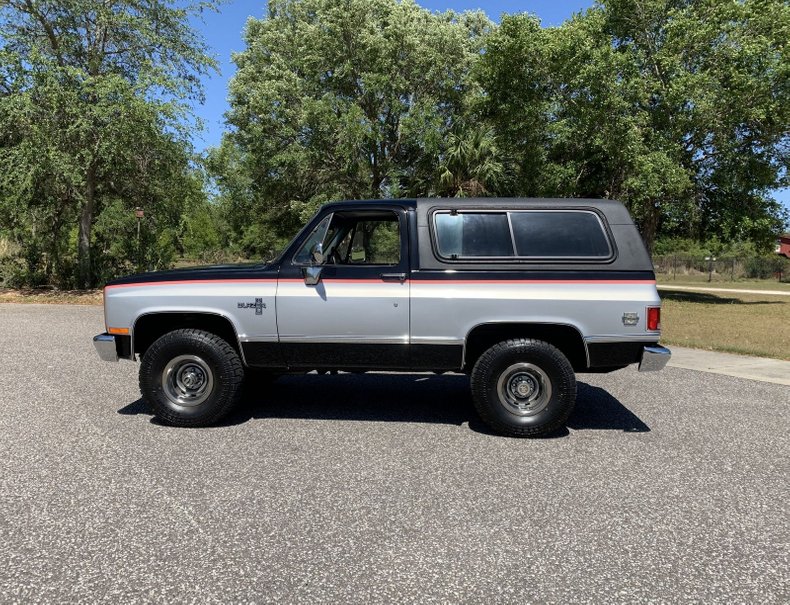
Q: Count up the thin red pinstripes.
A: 1